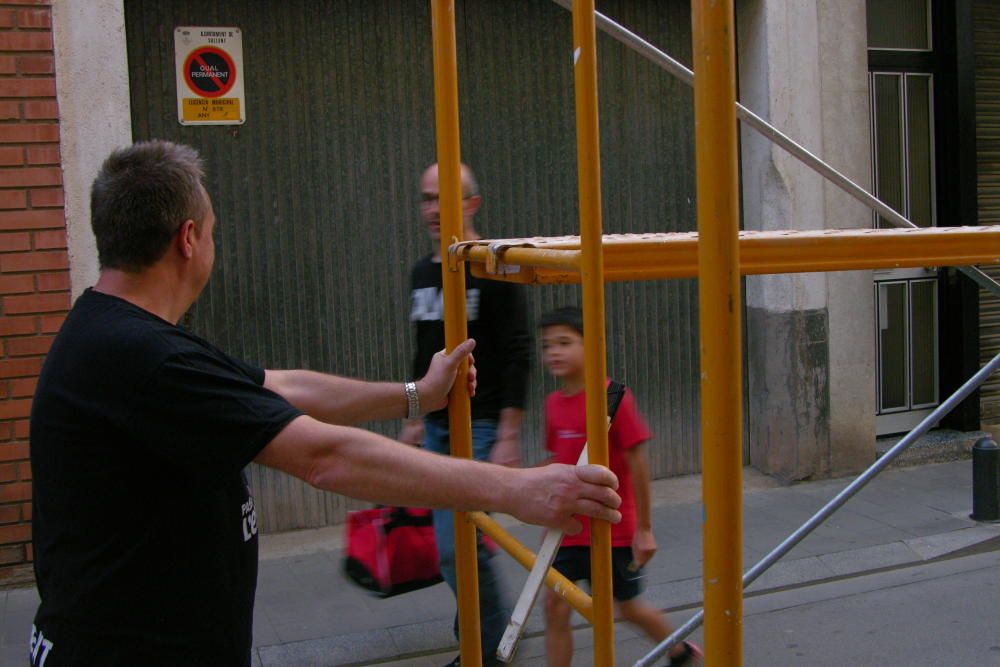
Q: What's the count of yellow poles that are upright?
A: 3